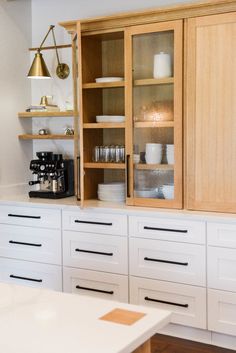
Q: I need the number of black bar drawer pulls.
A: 9